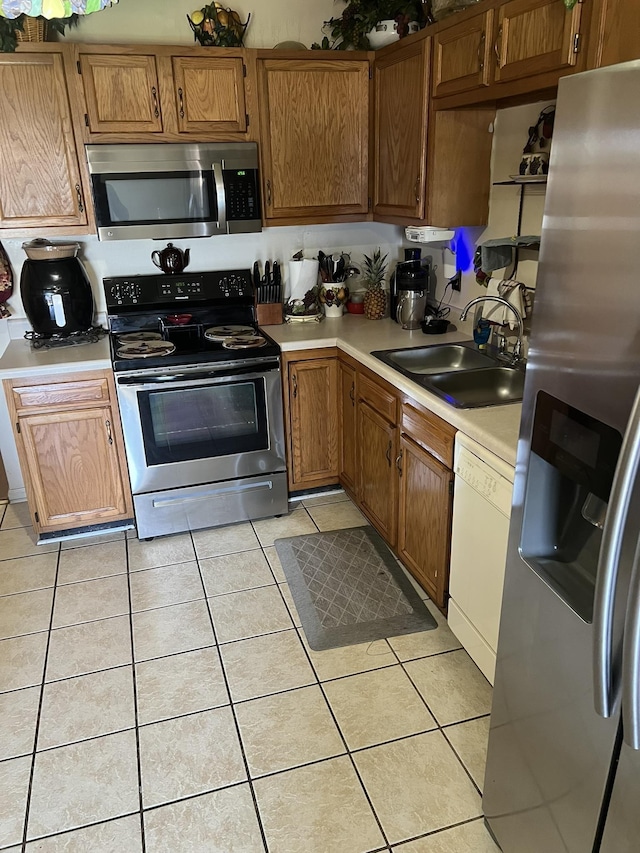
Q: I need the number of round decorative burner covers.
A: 4